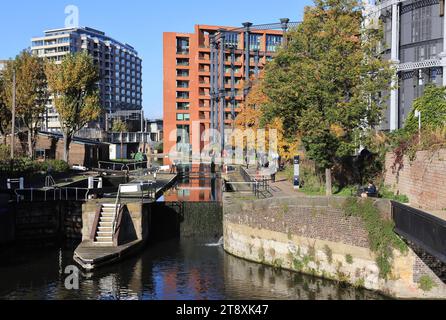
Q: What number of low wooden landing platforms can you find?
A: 1